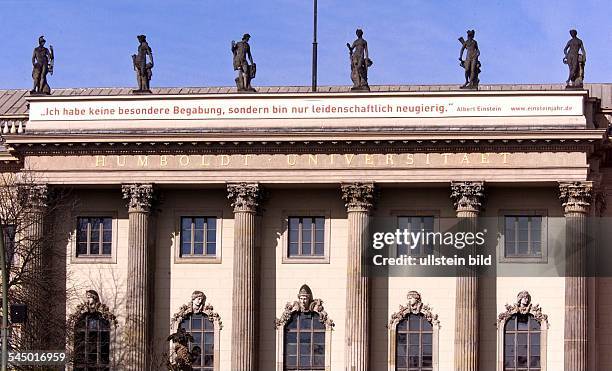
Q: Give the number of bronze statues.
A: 6